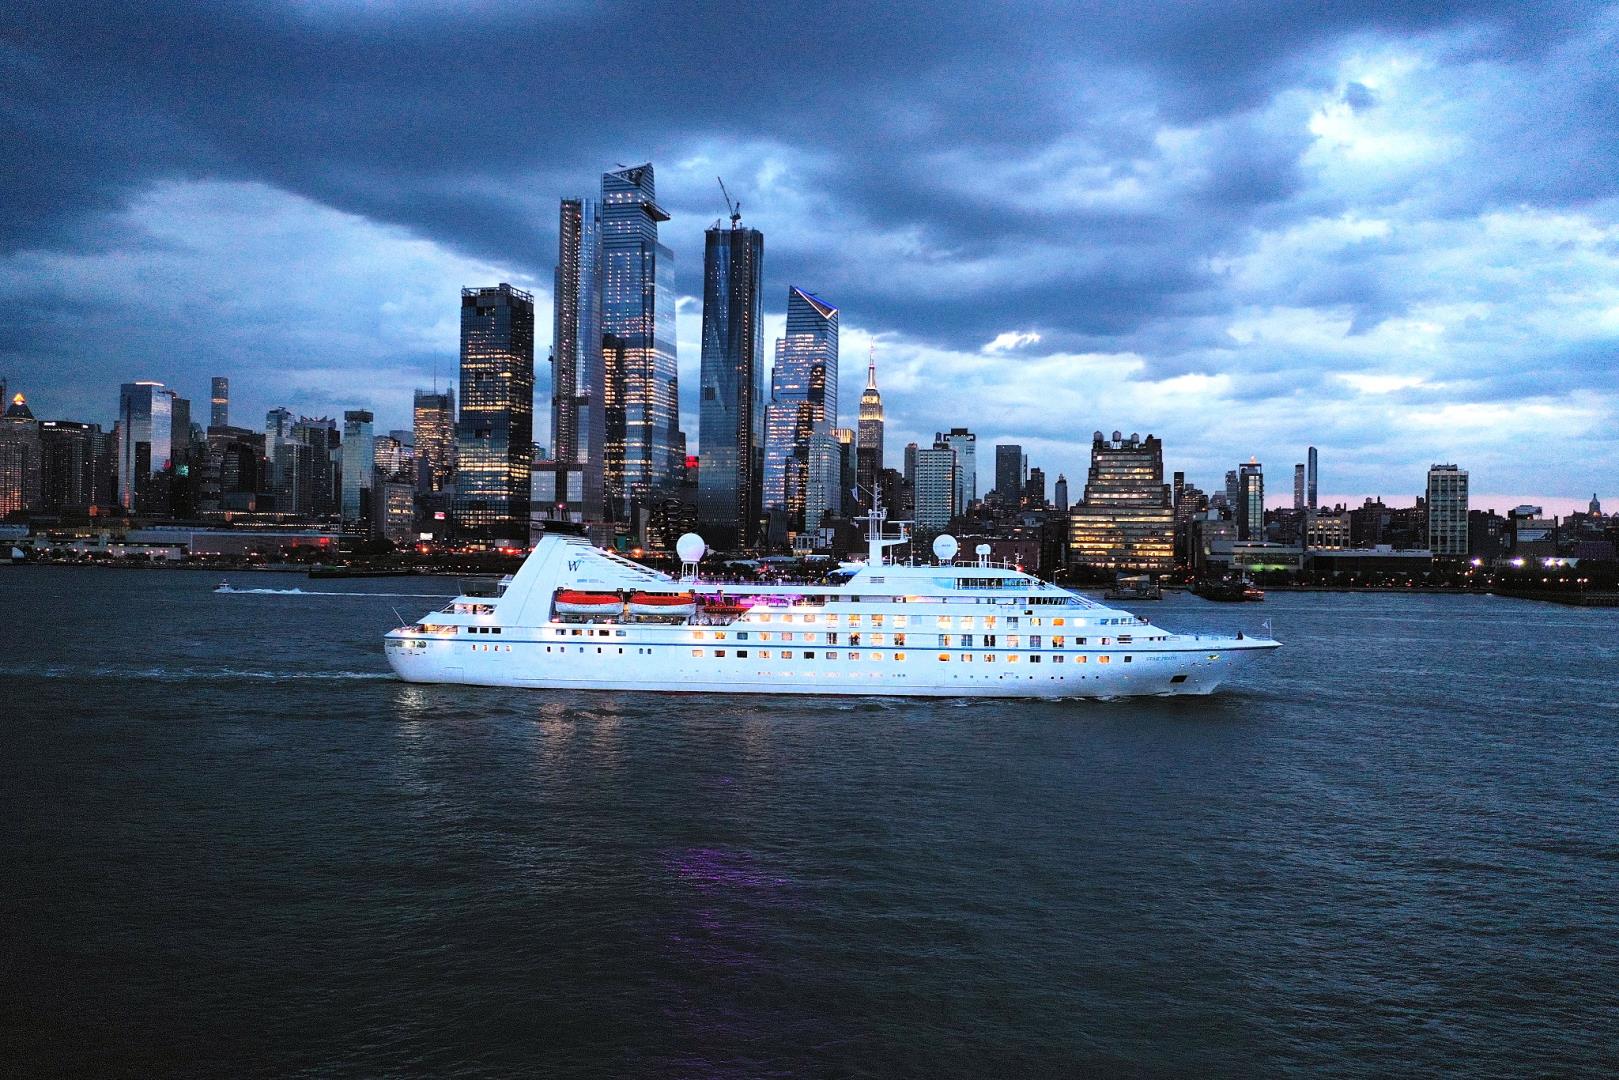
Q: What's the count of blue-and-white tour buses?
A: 0